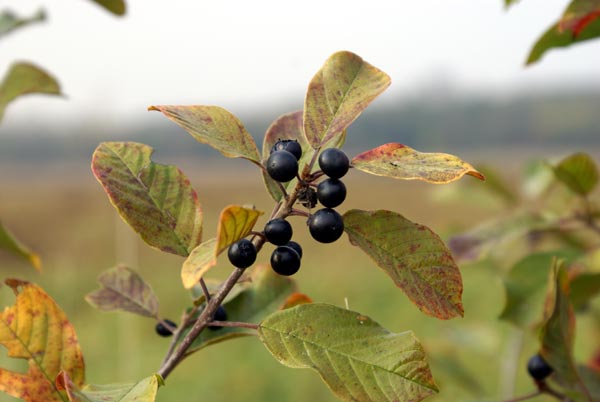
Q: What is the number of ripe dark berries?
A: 12